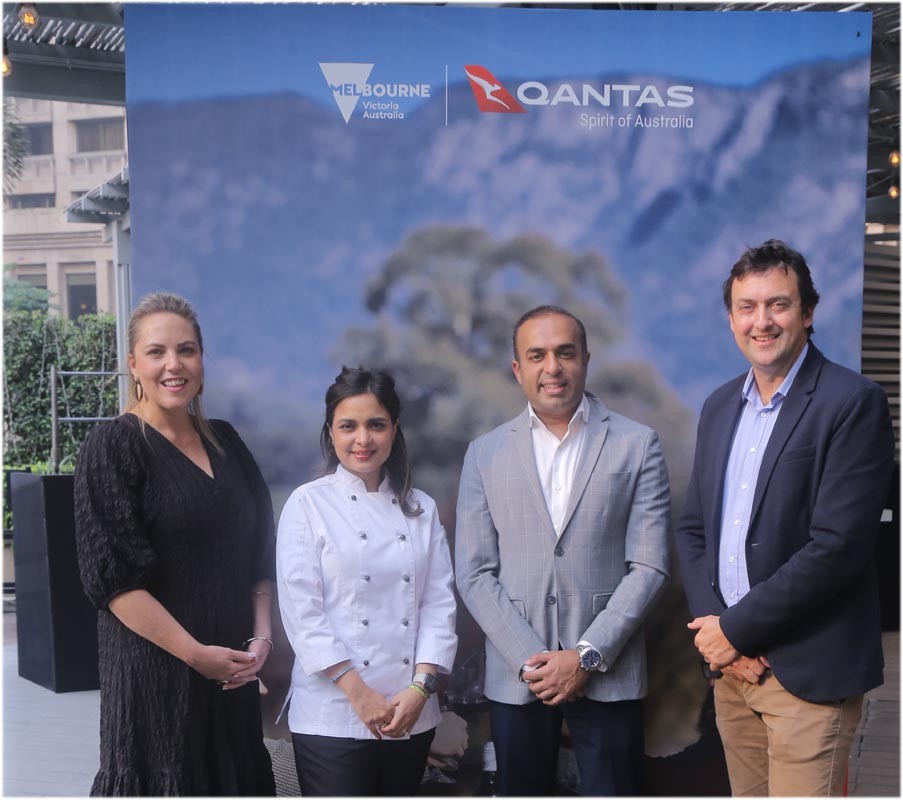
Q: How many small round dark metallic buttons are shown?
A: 10